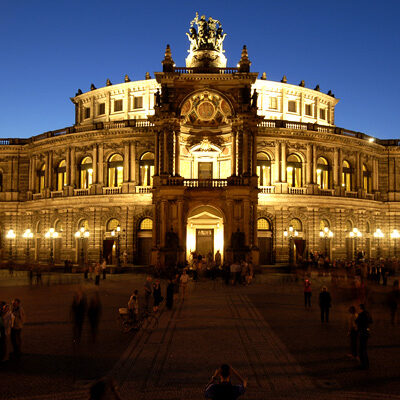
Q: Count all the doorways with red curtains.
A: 2